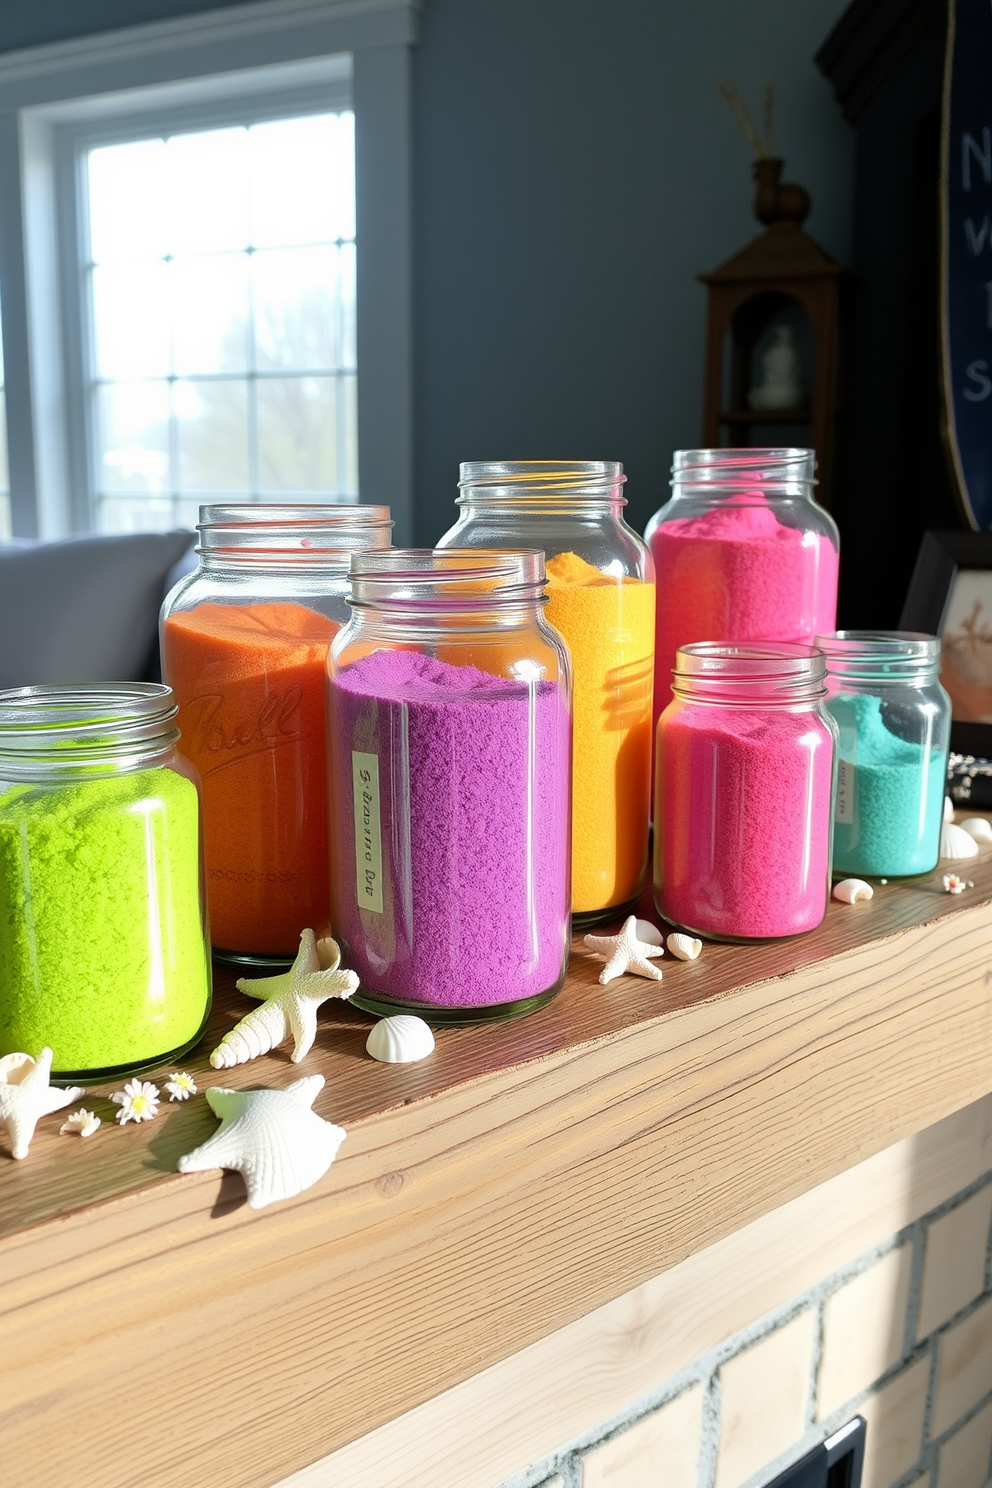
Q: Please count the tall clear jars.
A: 4